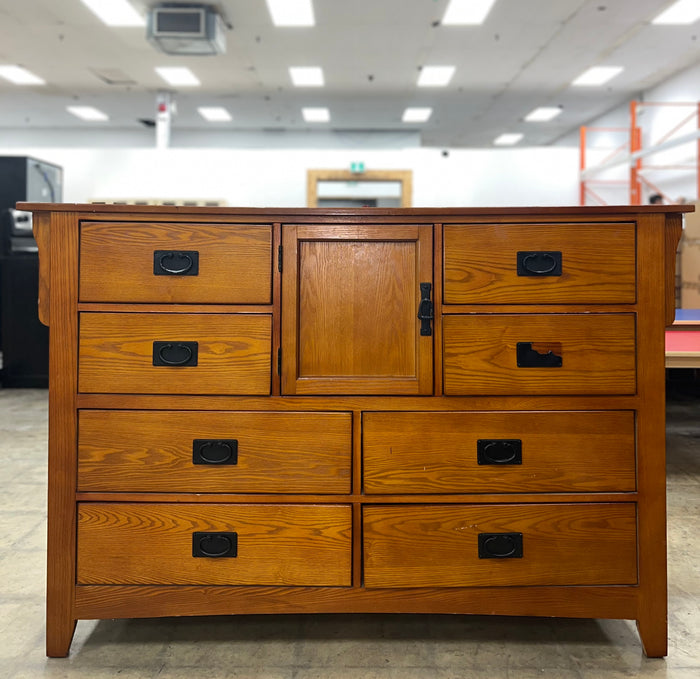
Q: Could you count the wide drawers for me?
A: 4